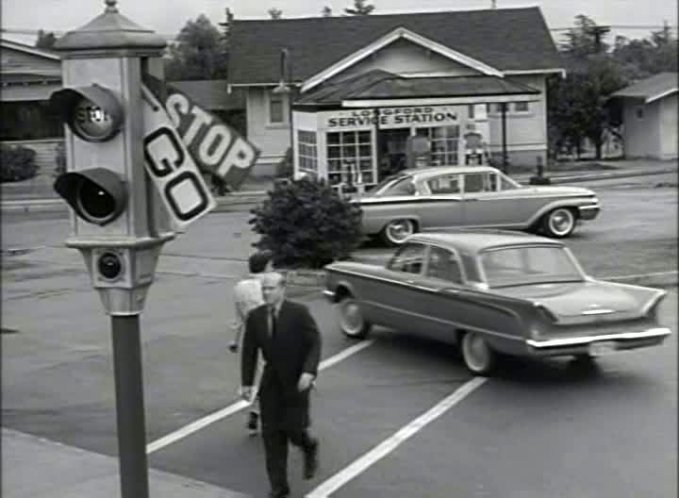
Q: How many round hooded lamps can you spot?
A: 2